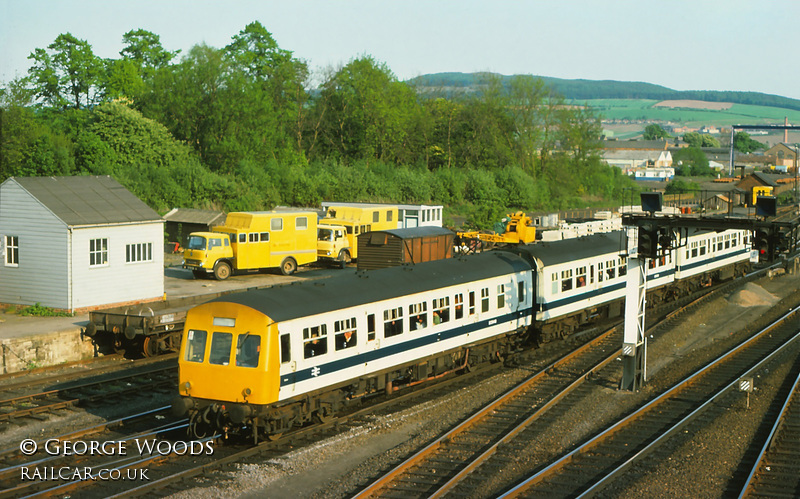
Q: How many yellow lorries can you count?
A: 2